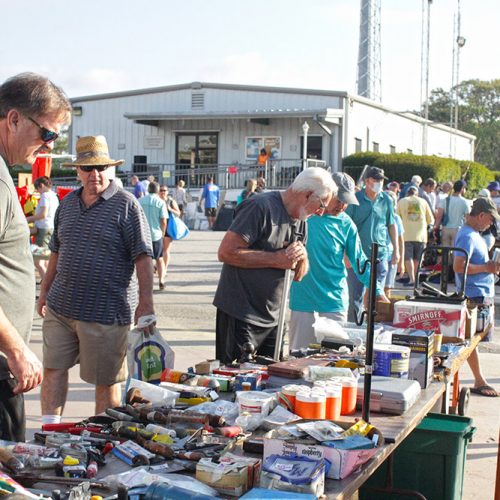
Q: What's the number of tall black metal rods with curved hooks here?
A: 1